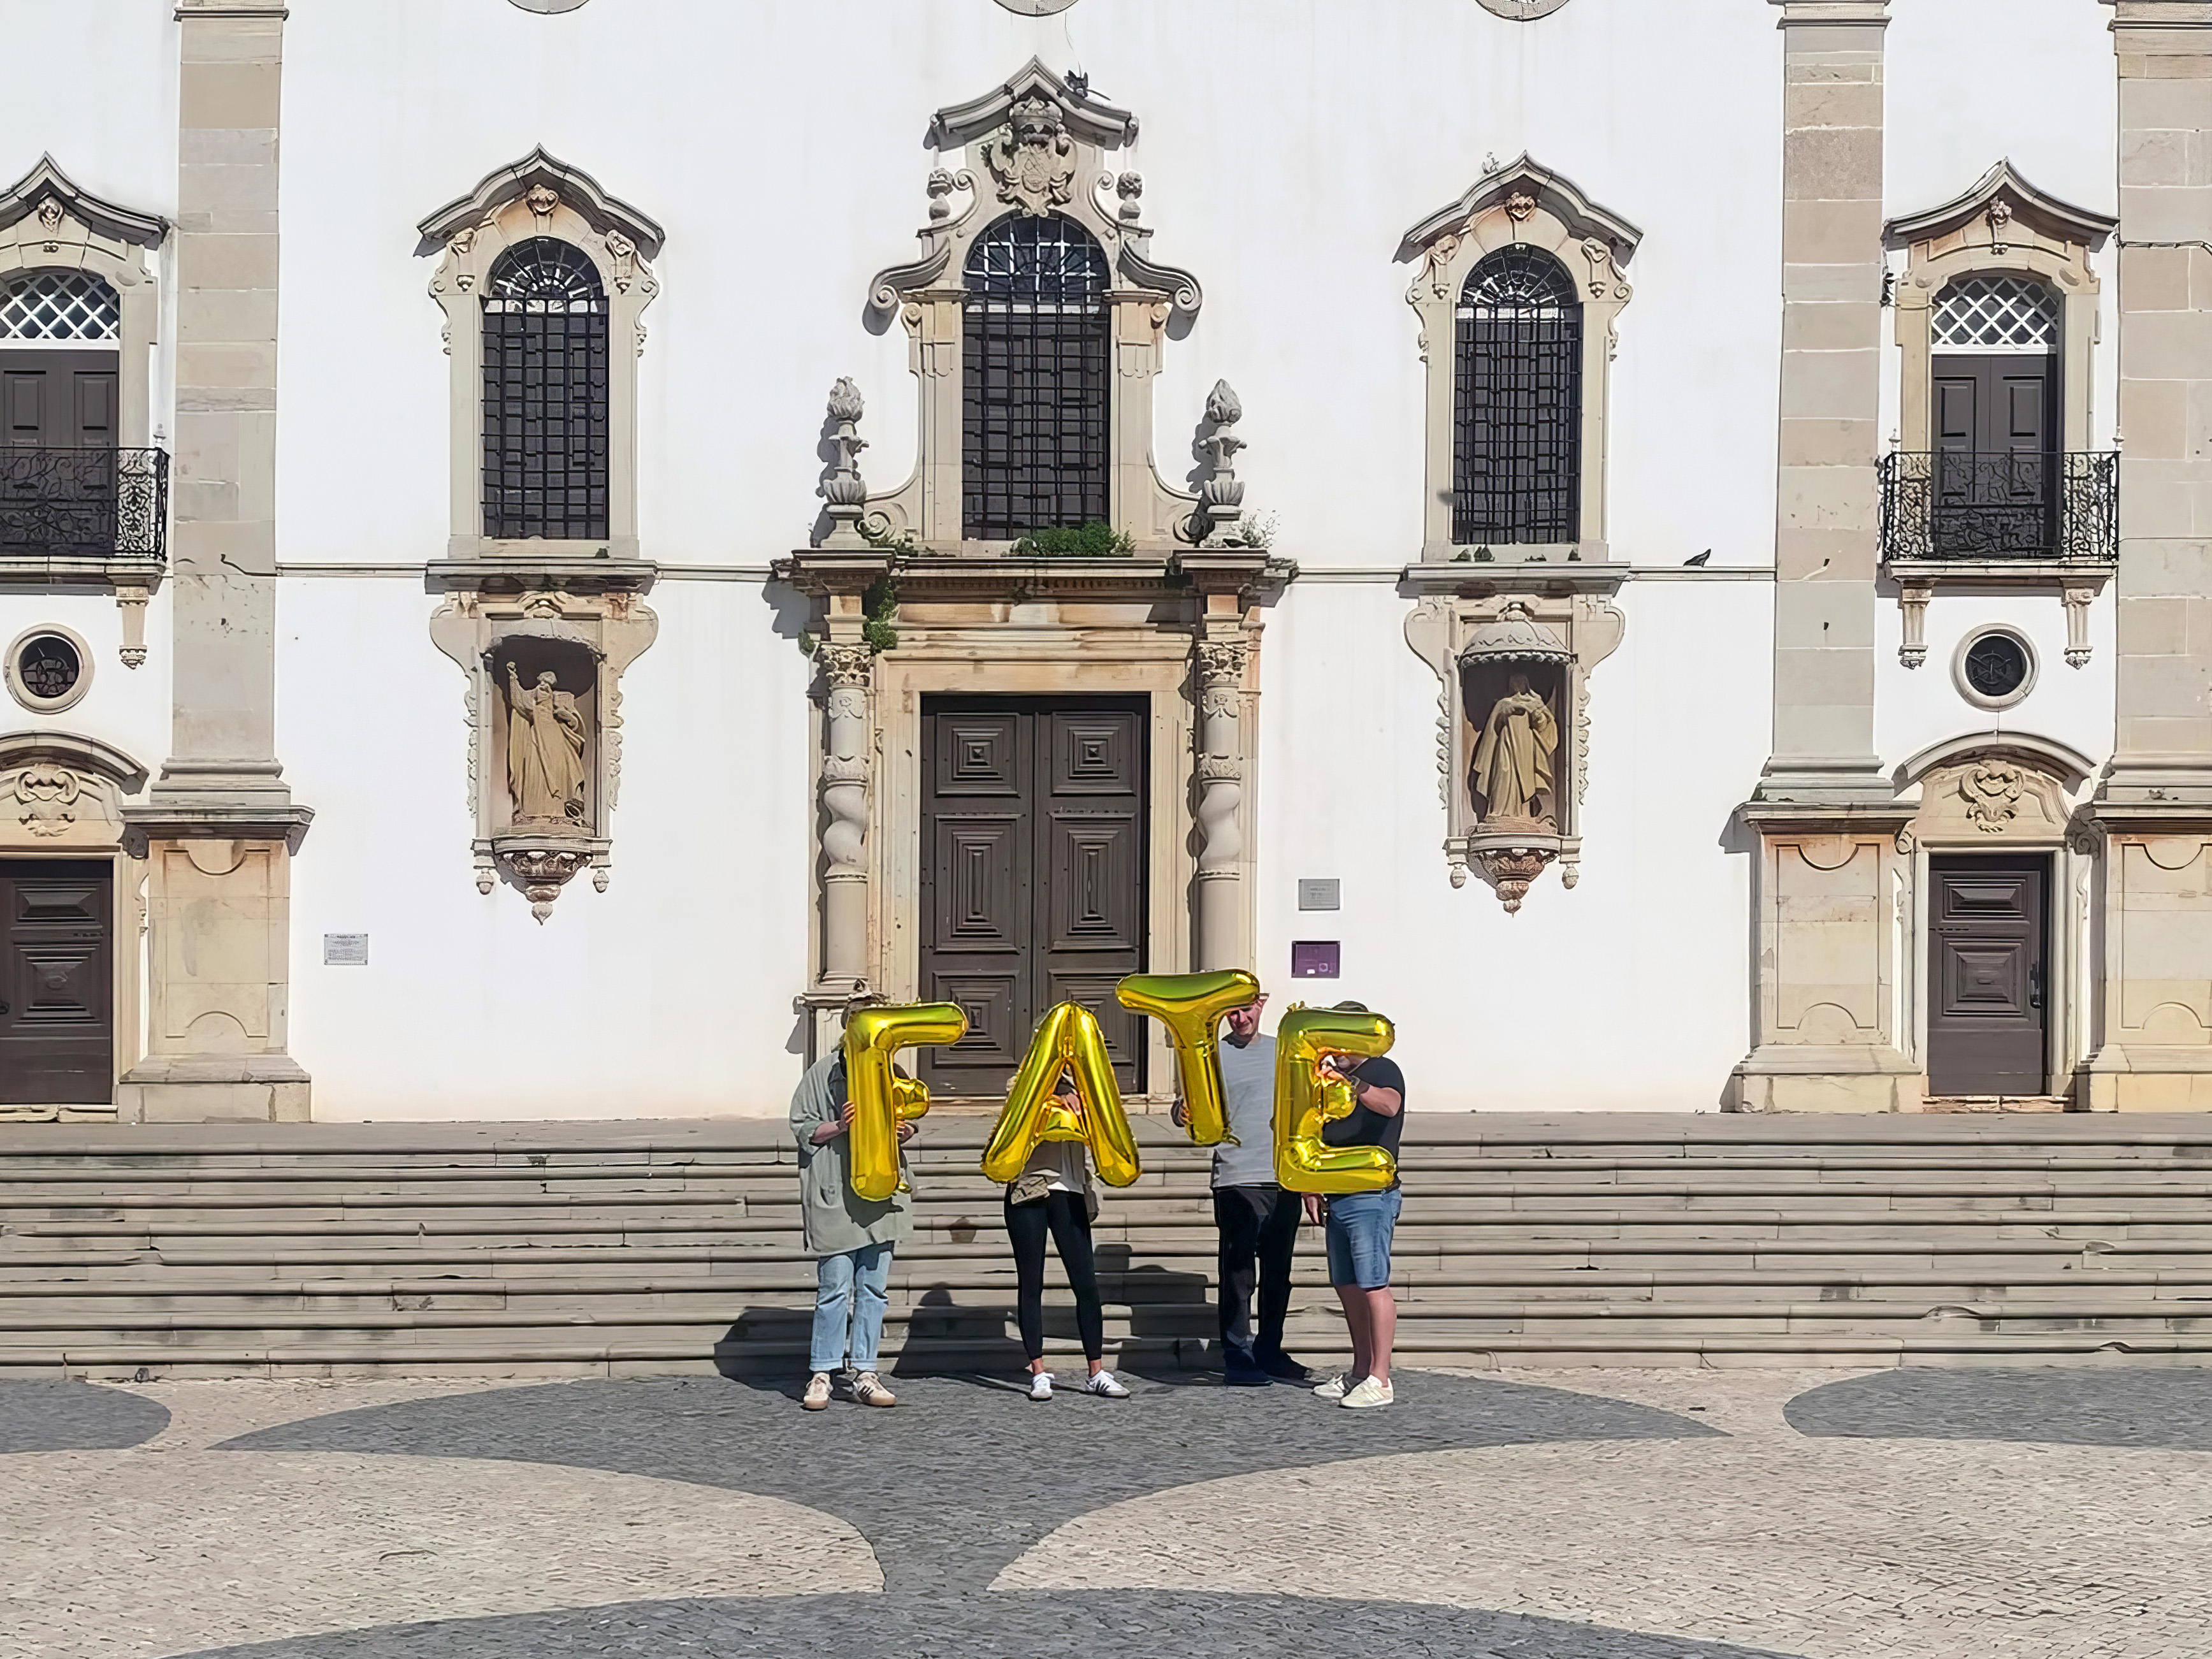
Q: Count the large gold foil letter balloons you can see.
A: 4